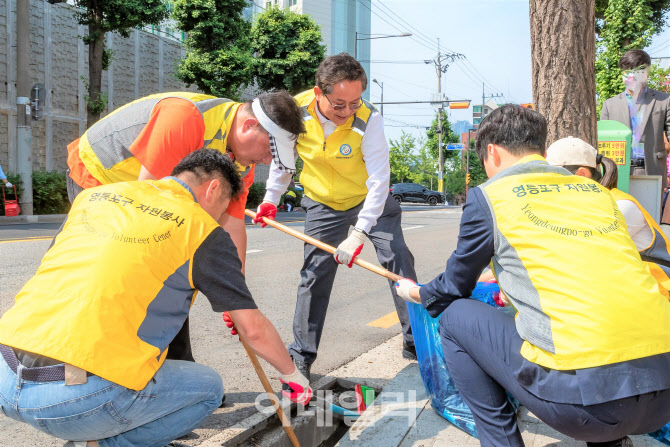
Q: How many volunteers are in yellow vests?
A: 5